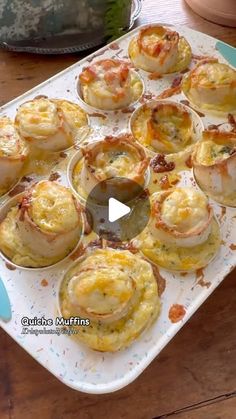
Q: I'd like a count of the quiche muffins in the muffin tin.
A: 11